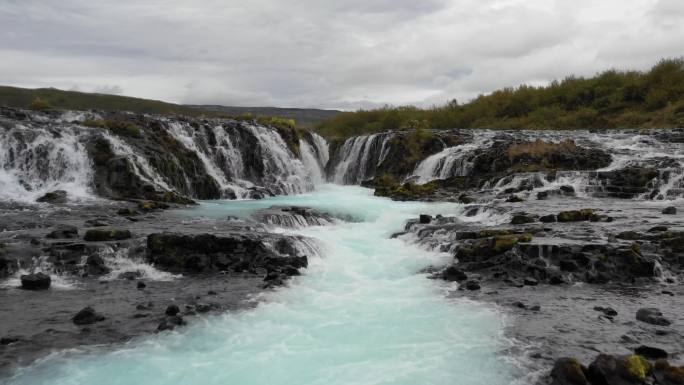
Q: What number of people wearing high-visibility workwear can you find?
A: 0